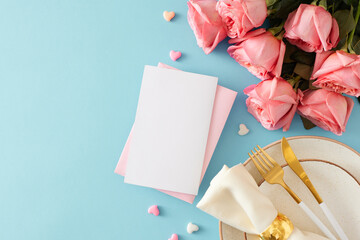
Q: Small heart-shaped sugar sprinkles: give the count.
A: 6